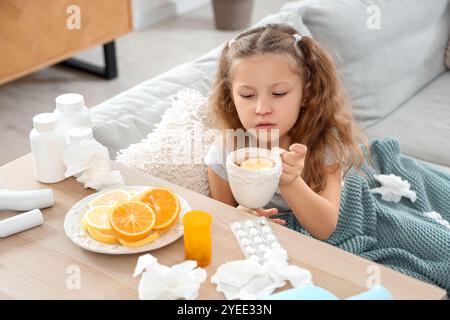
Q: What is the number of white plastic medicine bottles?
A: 3